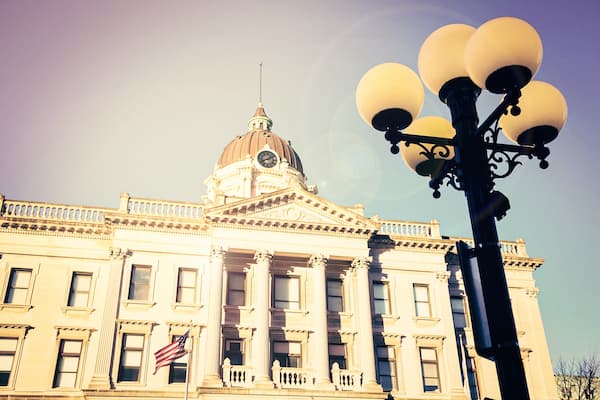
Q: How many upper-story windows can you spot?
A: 10